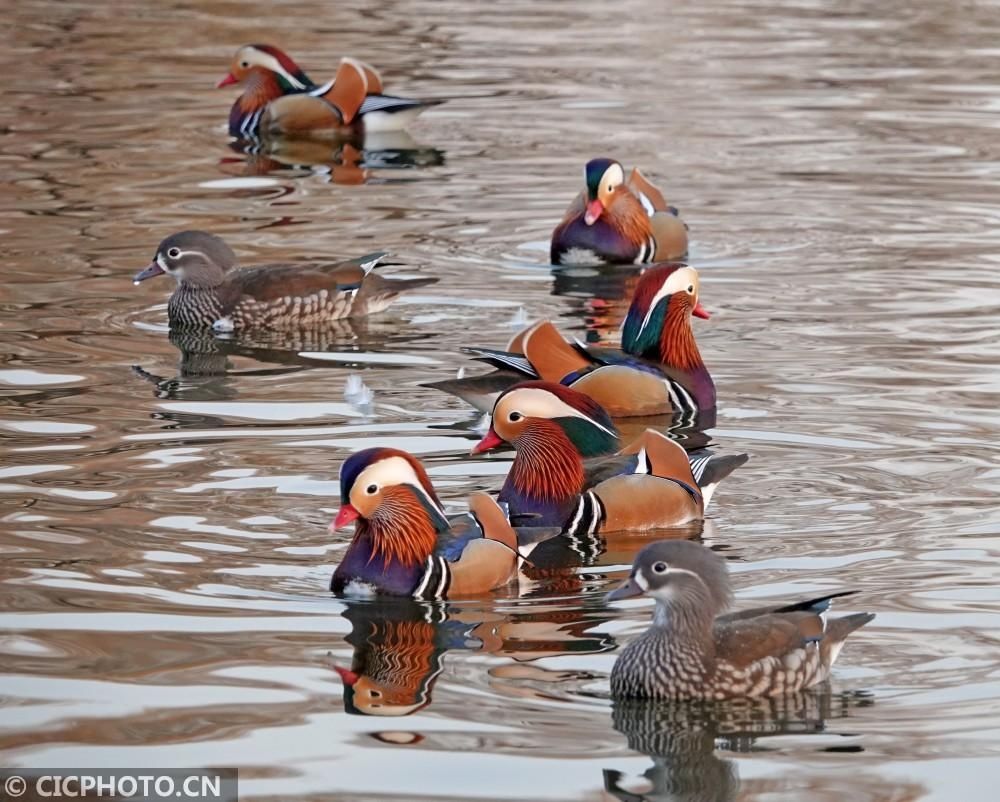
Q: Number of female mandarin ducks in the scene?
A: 2